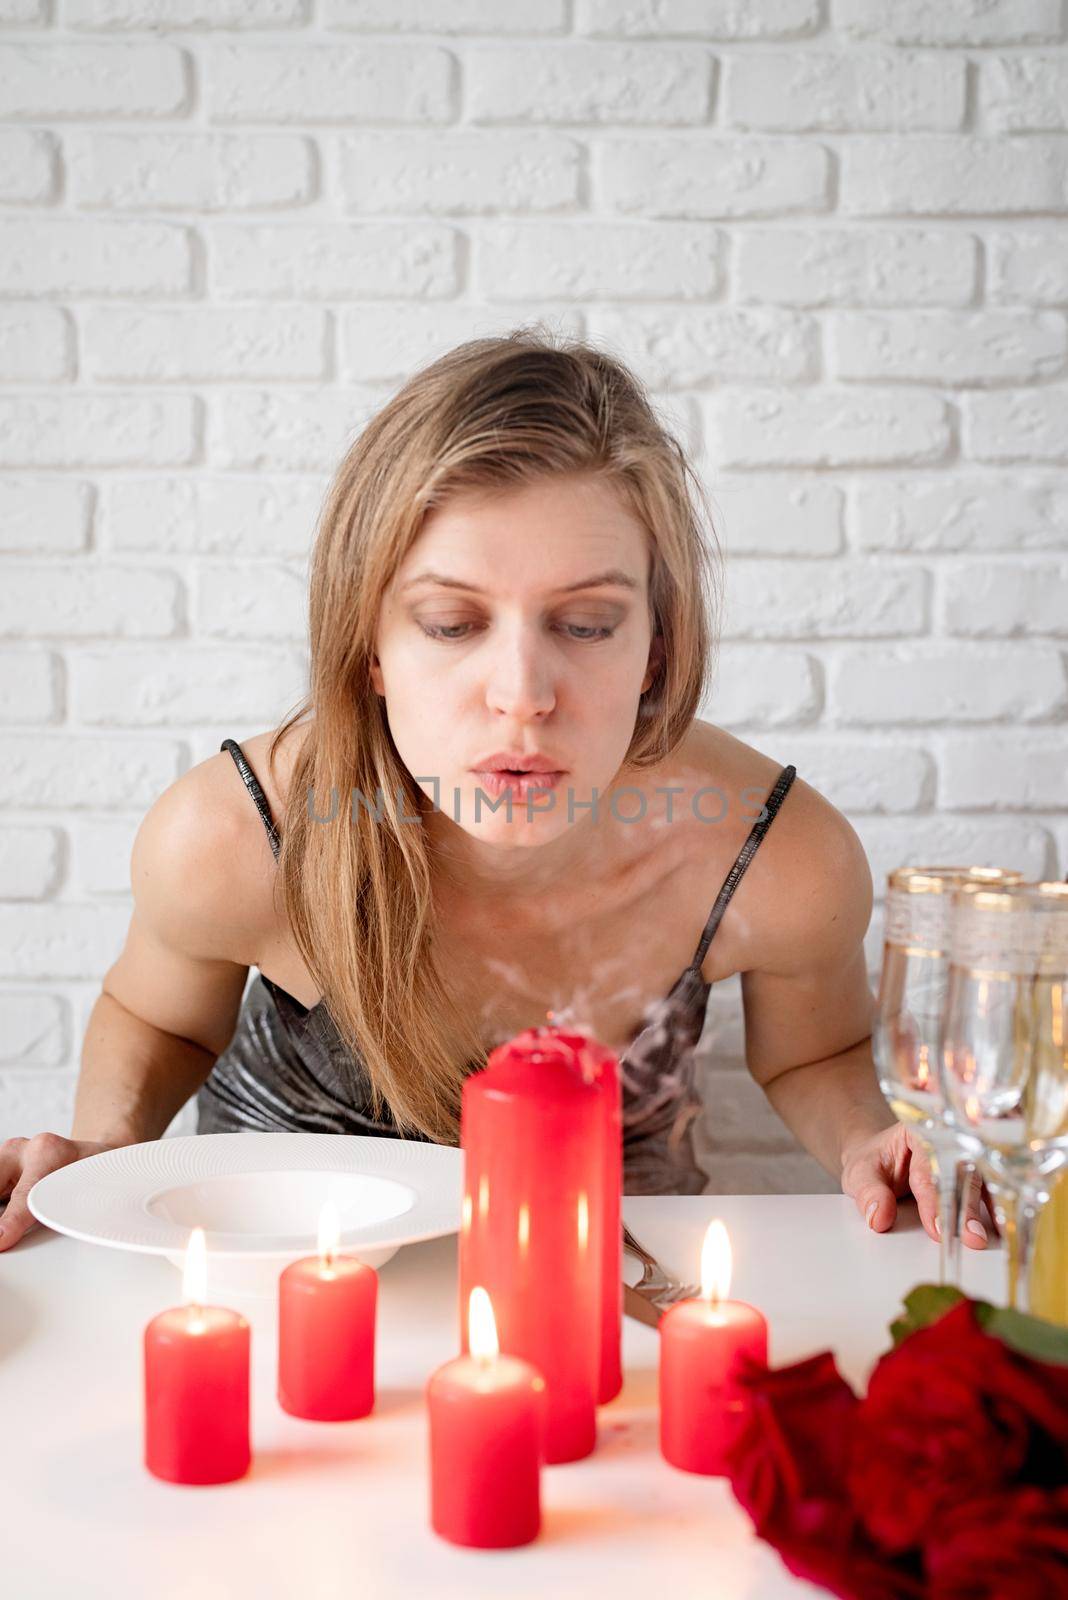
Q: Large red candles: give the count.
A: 2